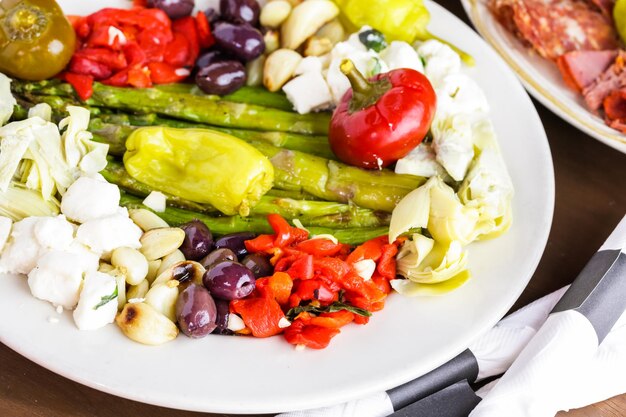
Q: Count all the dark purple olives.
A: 12